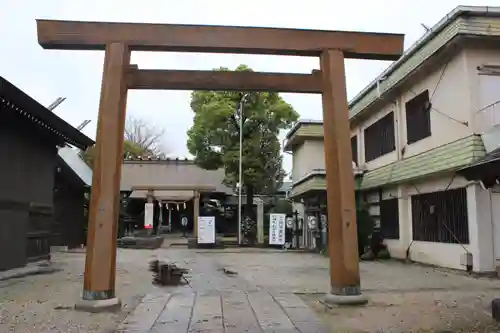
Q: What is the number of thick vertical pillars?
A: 2